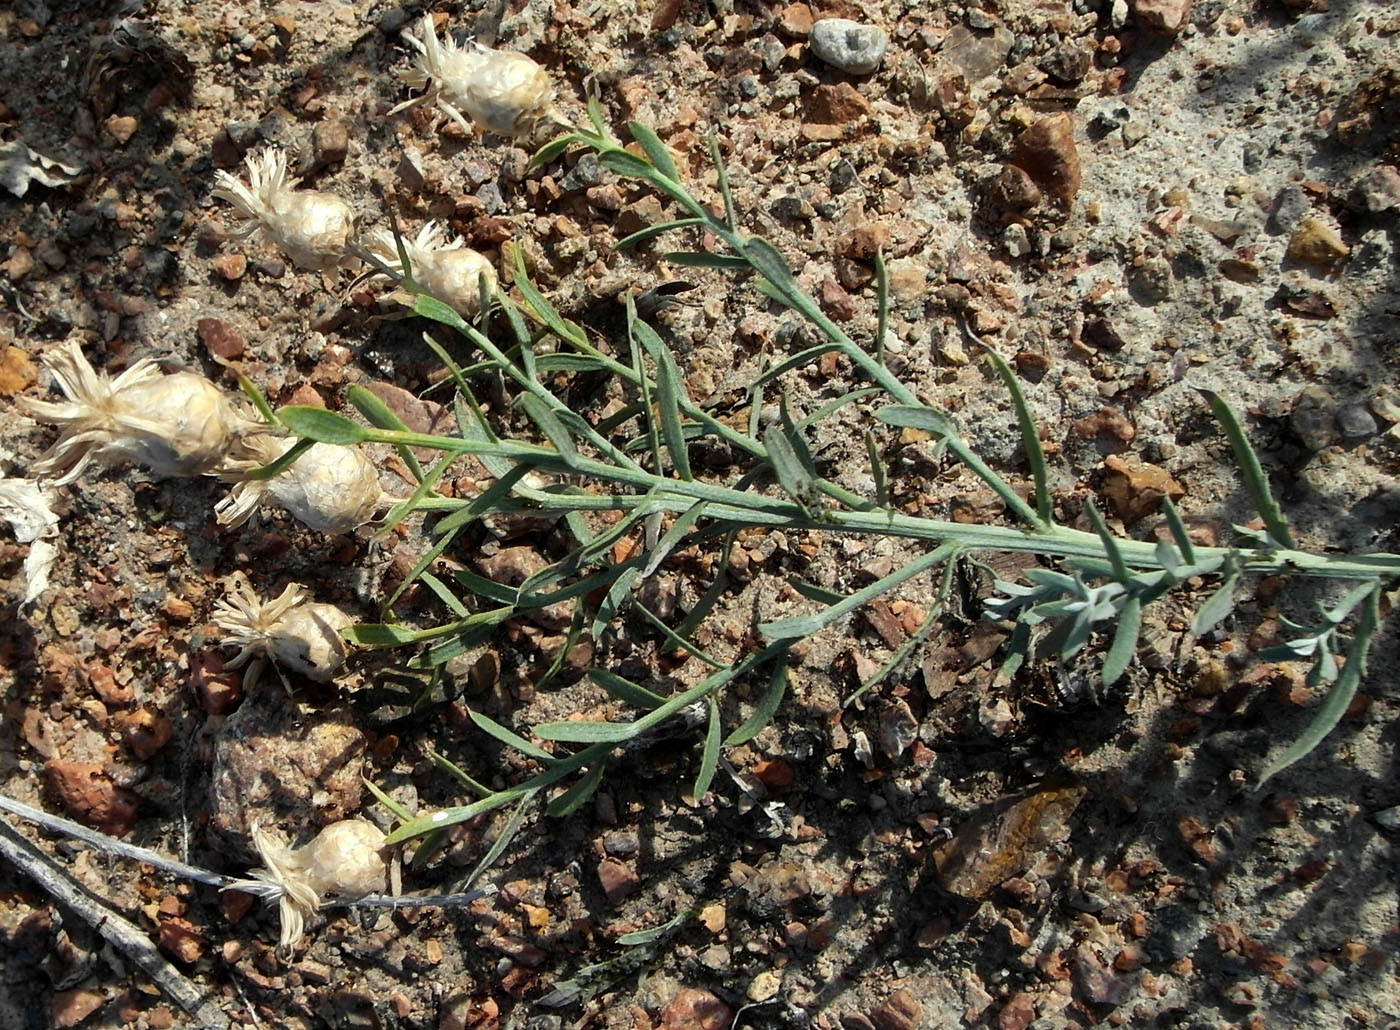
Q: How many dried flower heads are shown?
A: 7